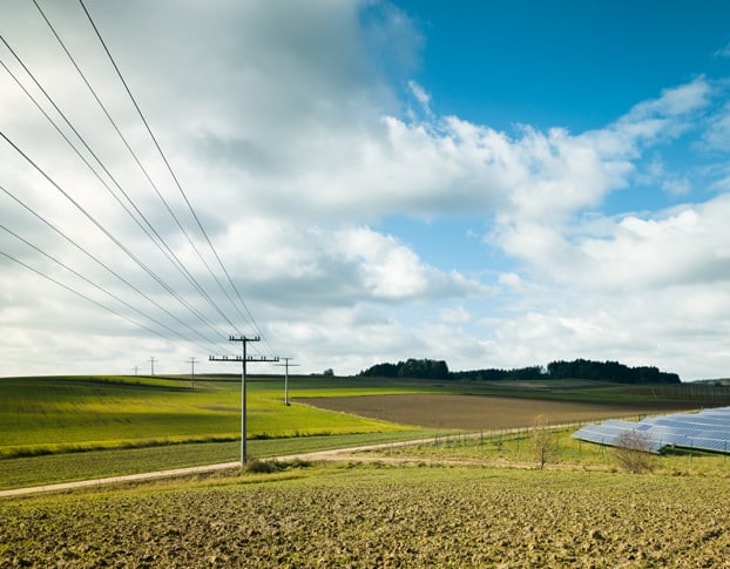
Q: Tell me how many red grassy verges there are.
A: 0